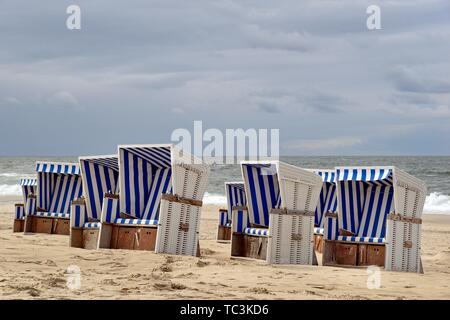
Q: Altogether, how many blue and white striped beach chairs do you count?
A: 8